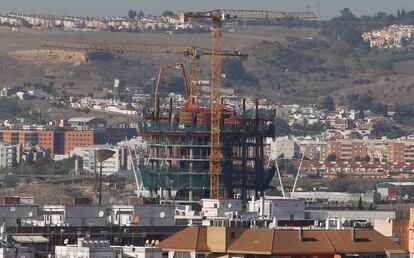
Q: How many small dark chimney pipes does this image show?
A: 2